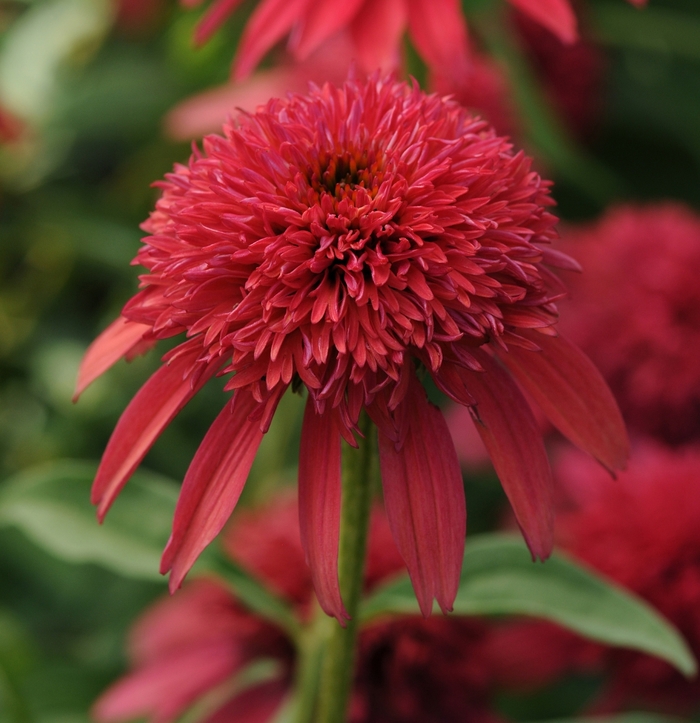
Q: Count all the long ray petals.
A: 7